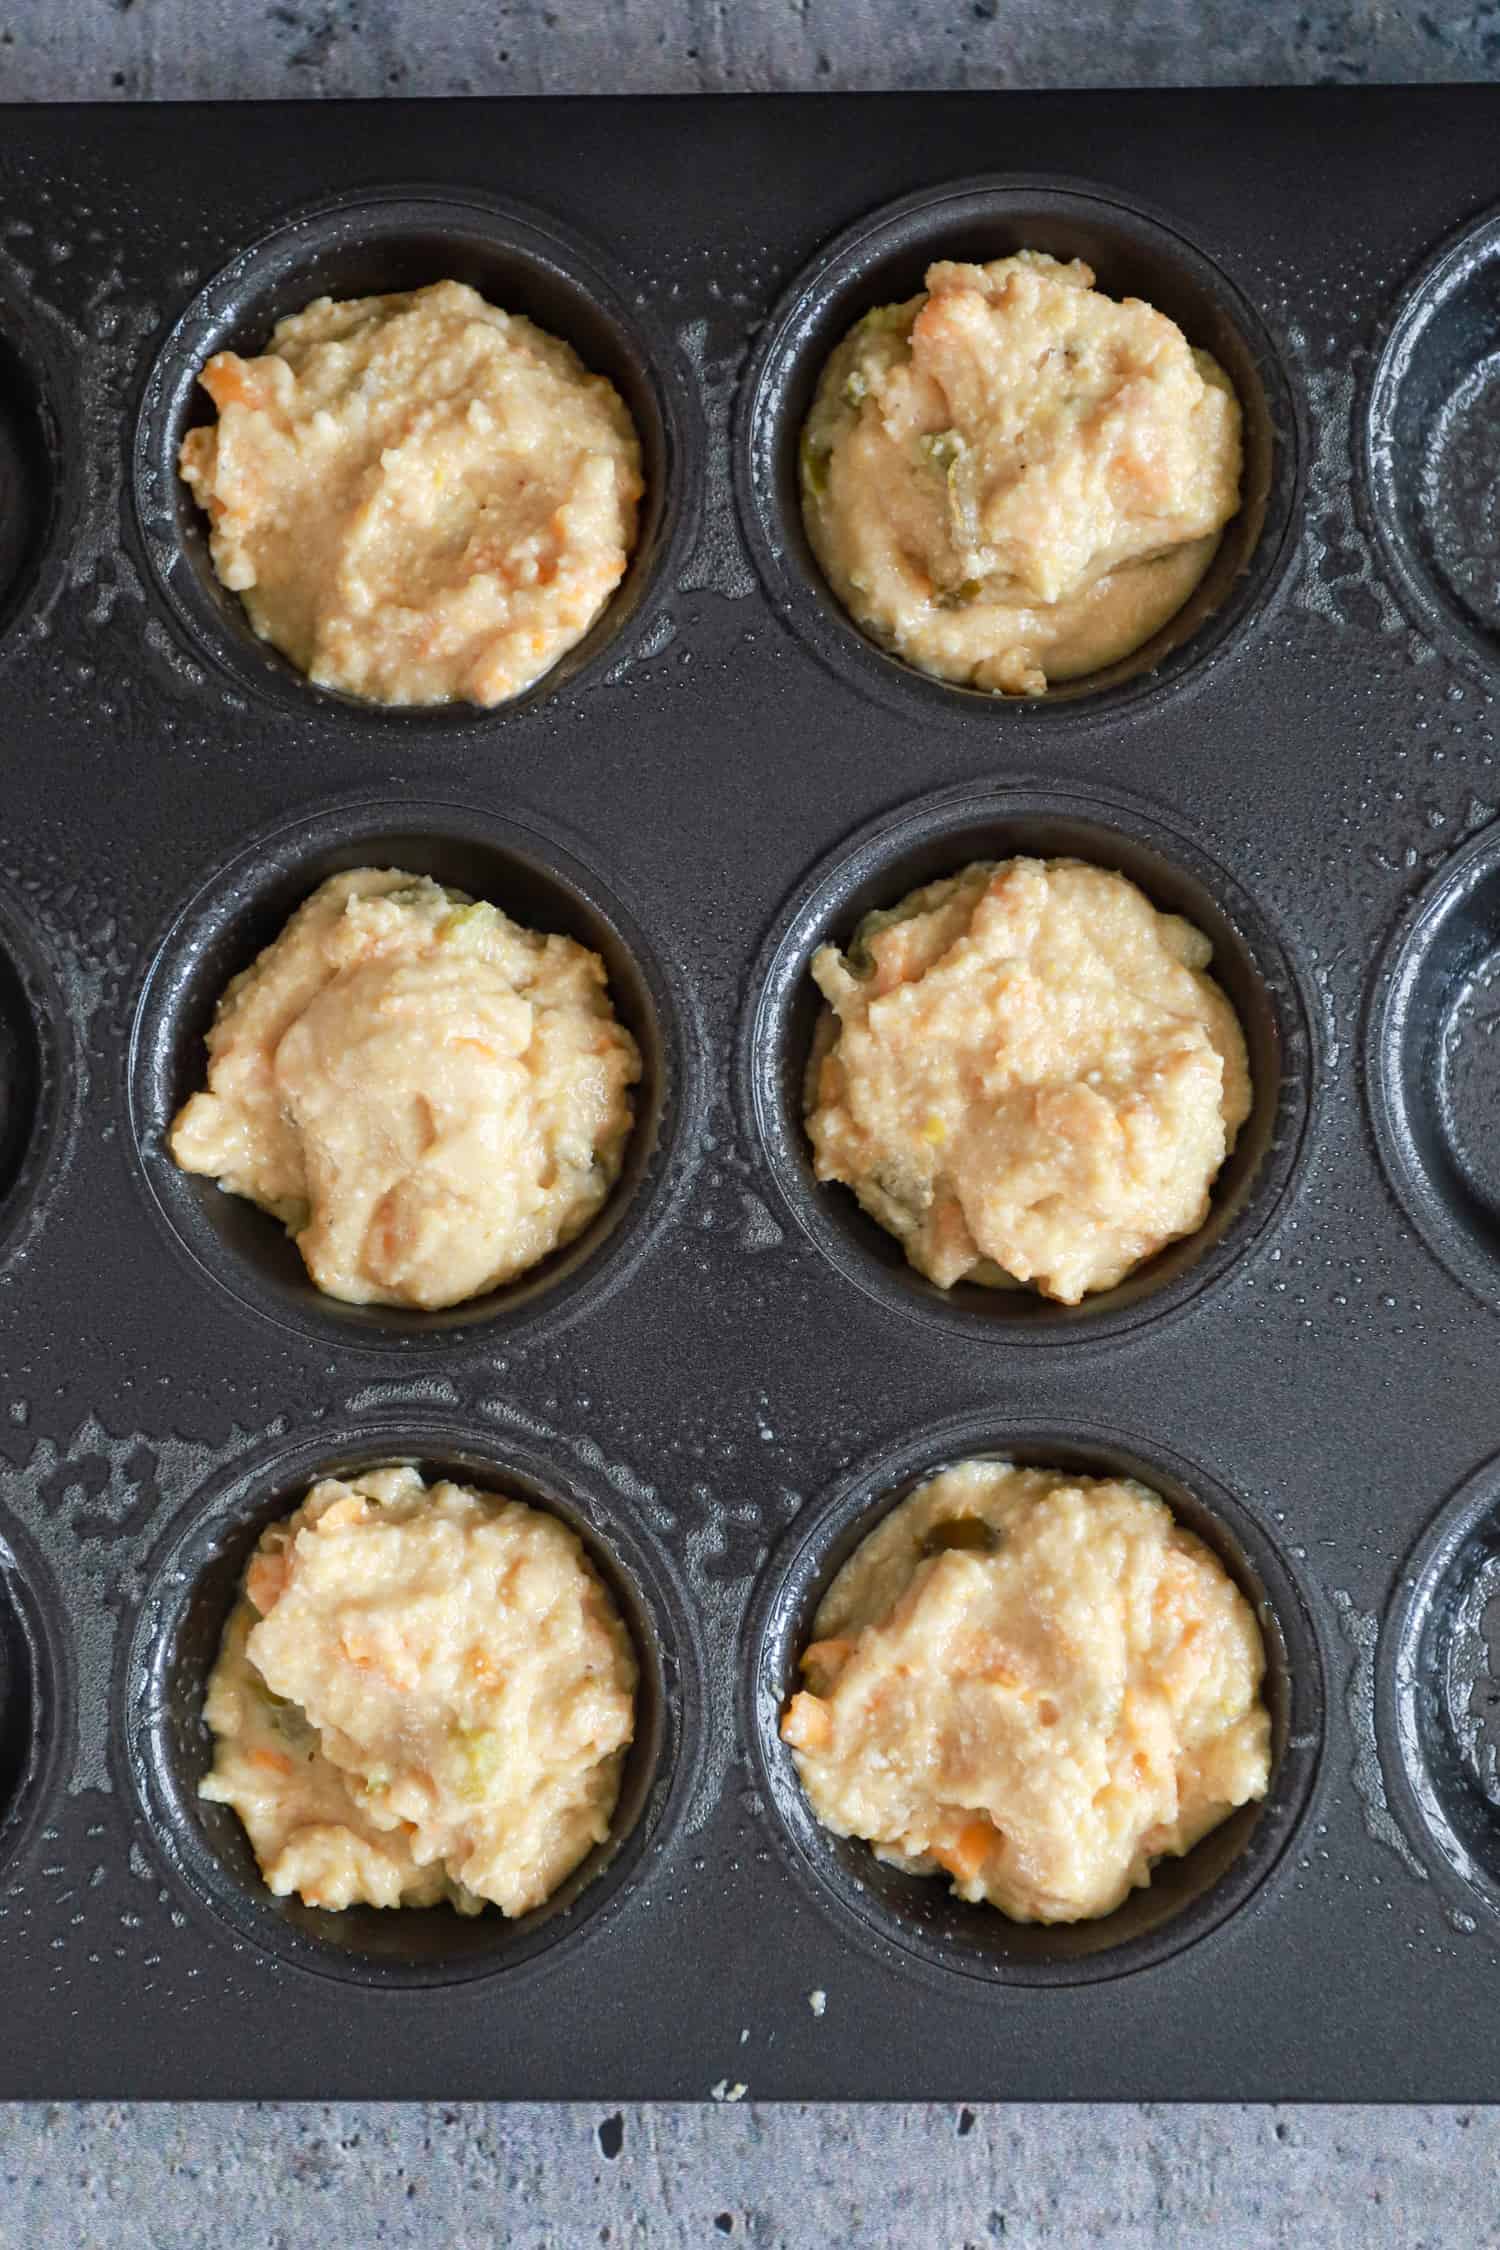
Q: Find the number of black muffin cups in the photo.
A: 12